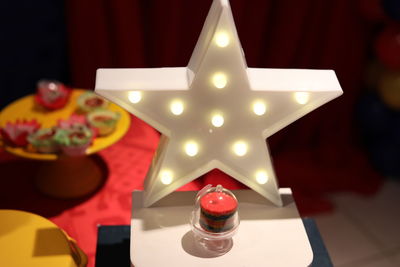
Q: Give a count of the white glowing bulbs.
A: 11